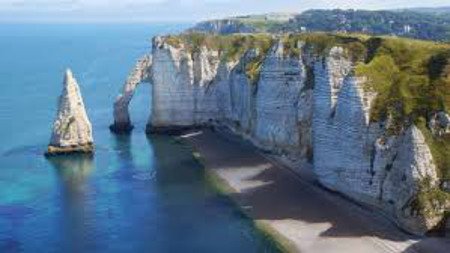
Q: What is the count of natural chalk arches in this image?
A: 1